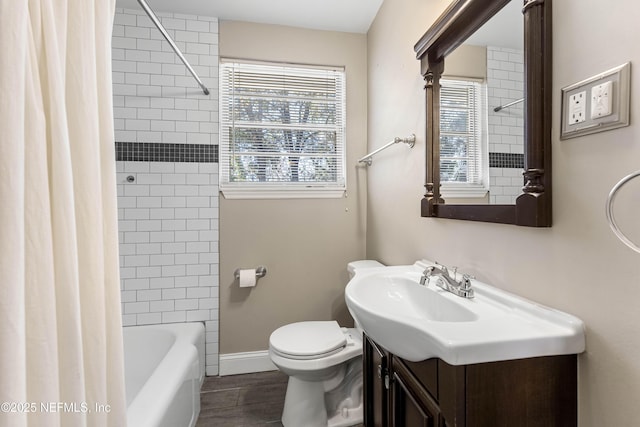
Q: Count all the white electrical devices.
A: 2